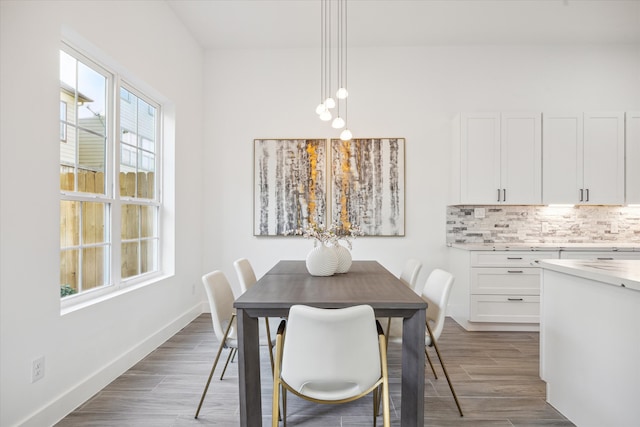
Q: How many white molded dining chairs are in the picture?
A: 5